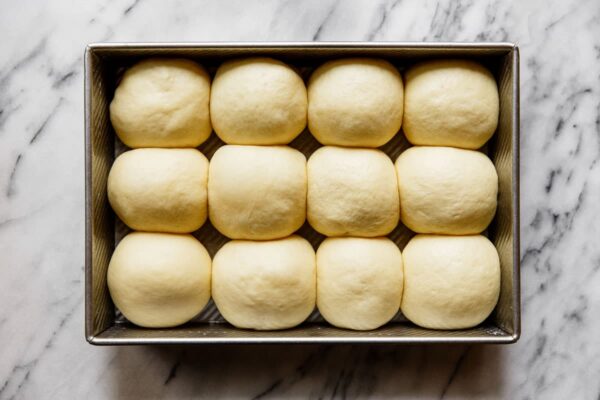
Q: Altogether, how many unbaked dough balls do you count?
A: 12